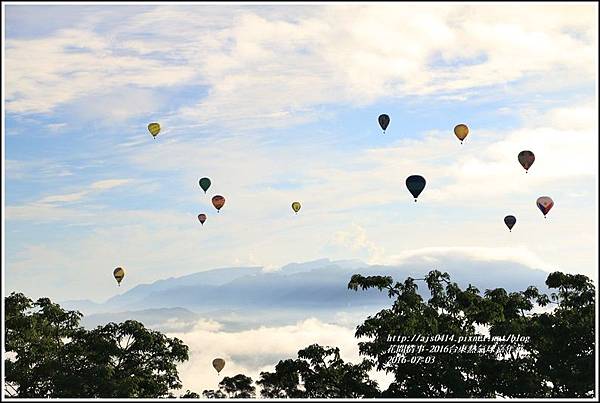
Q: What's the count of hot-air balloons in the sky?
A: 13